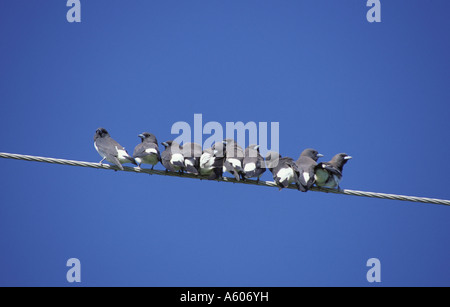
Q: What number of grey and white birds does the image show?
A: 10